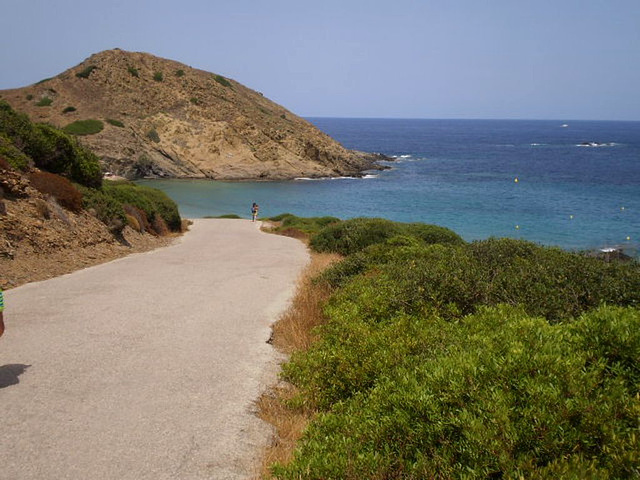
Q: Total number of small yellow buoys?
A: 5